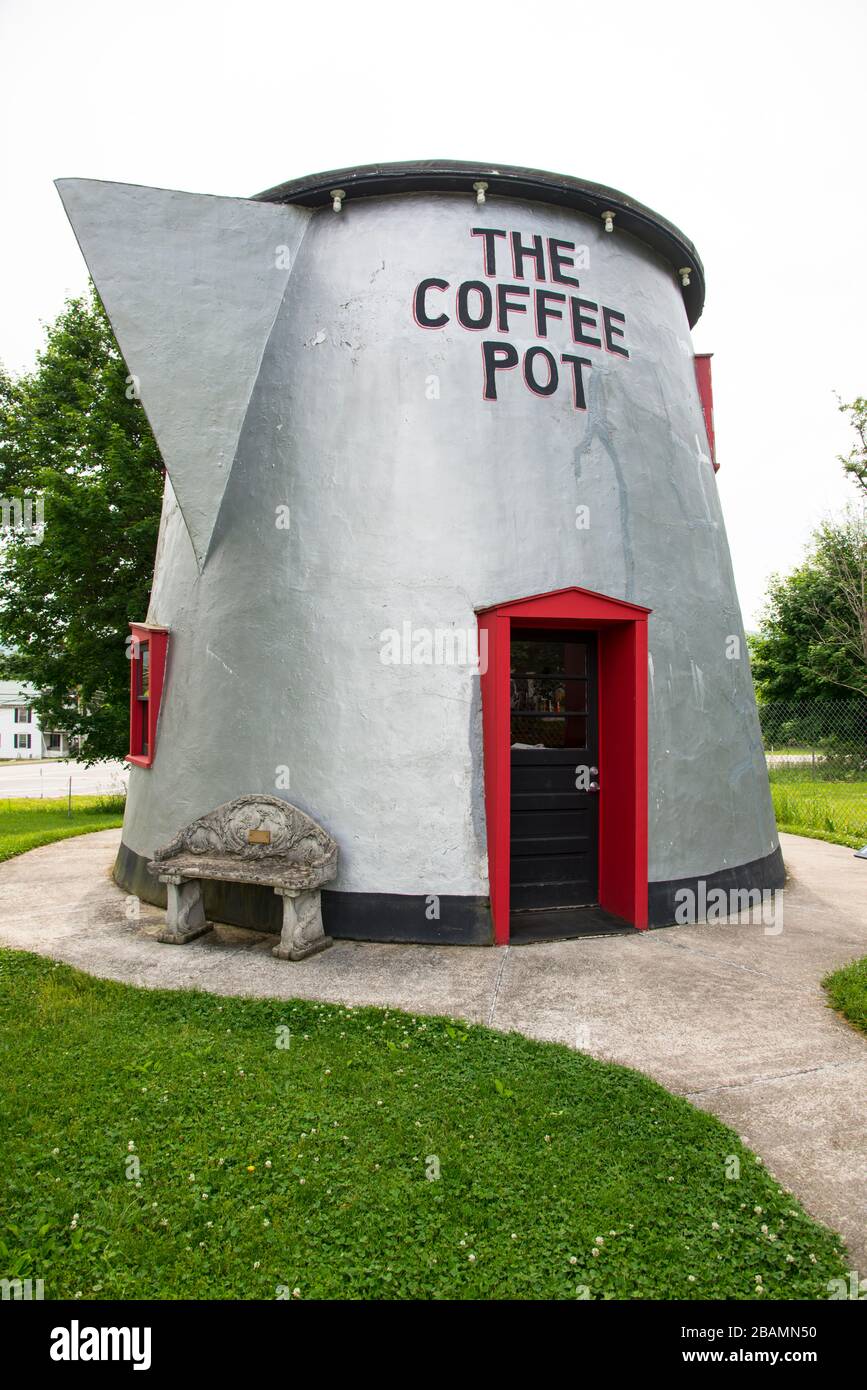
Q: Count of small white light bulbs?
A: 4